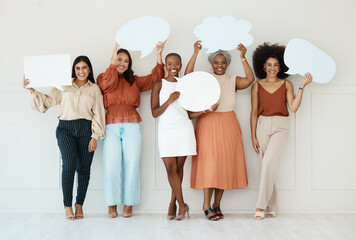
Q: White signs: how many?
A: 5